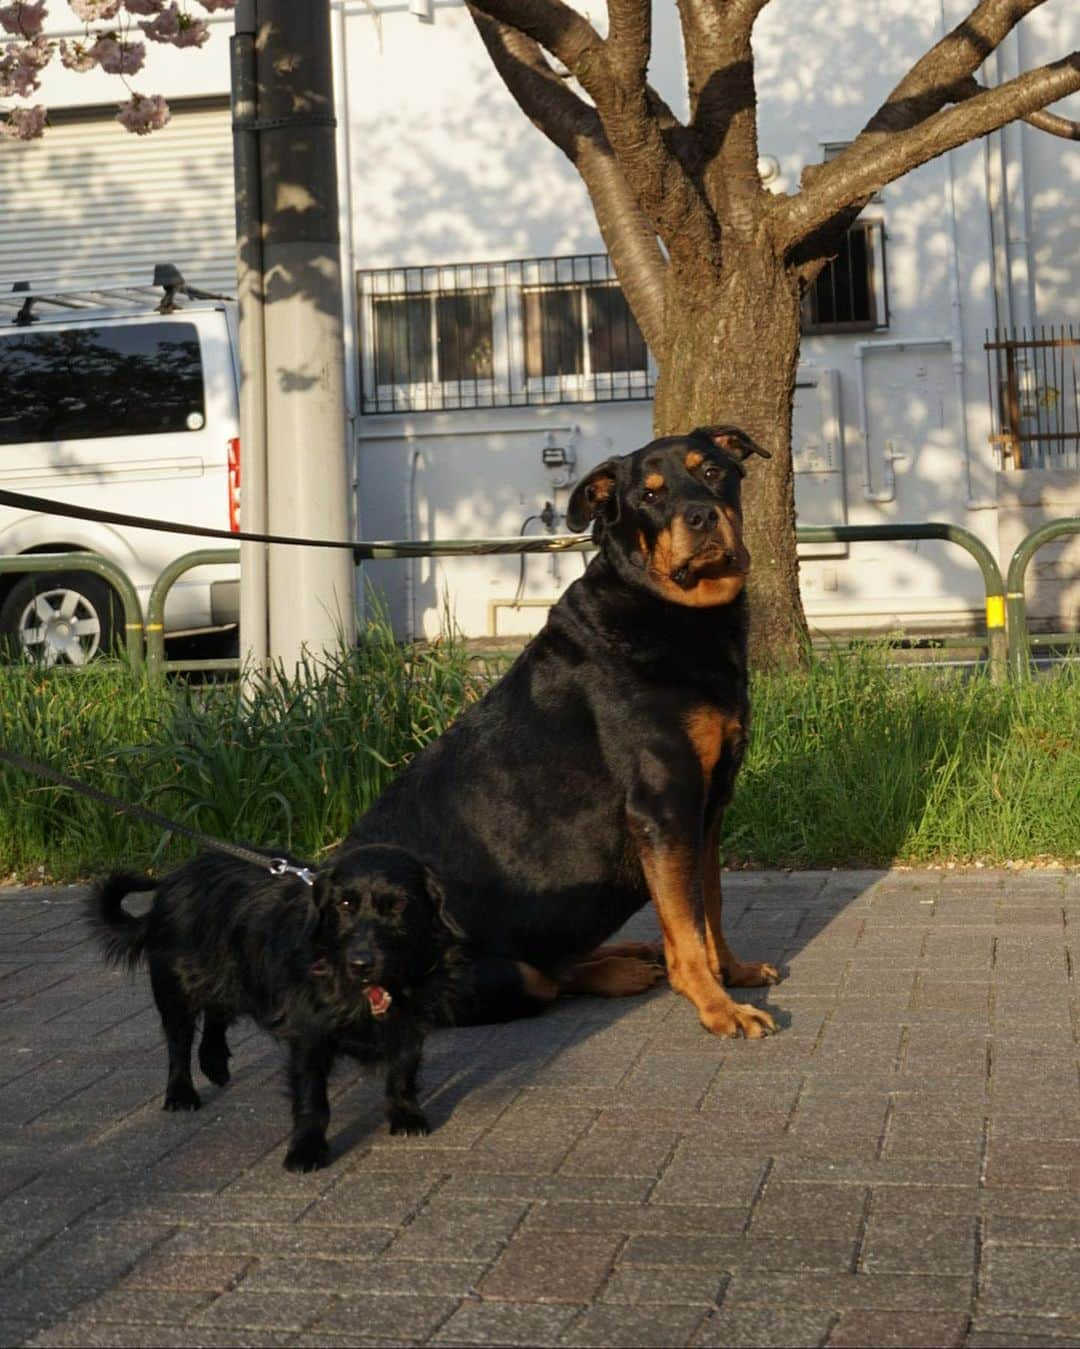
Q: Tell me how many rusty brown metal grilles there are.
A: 1